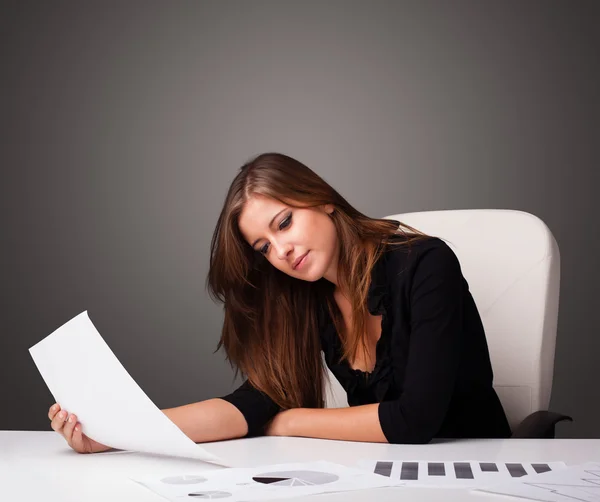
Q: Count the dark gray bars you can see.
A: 7